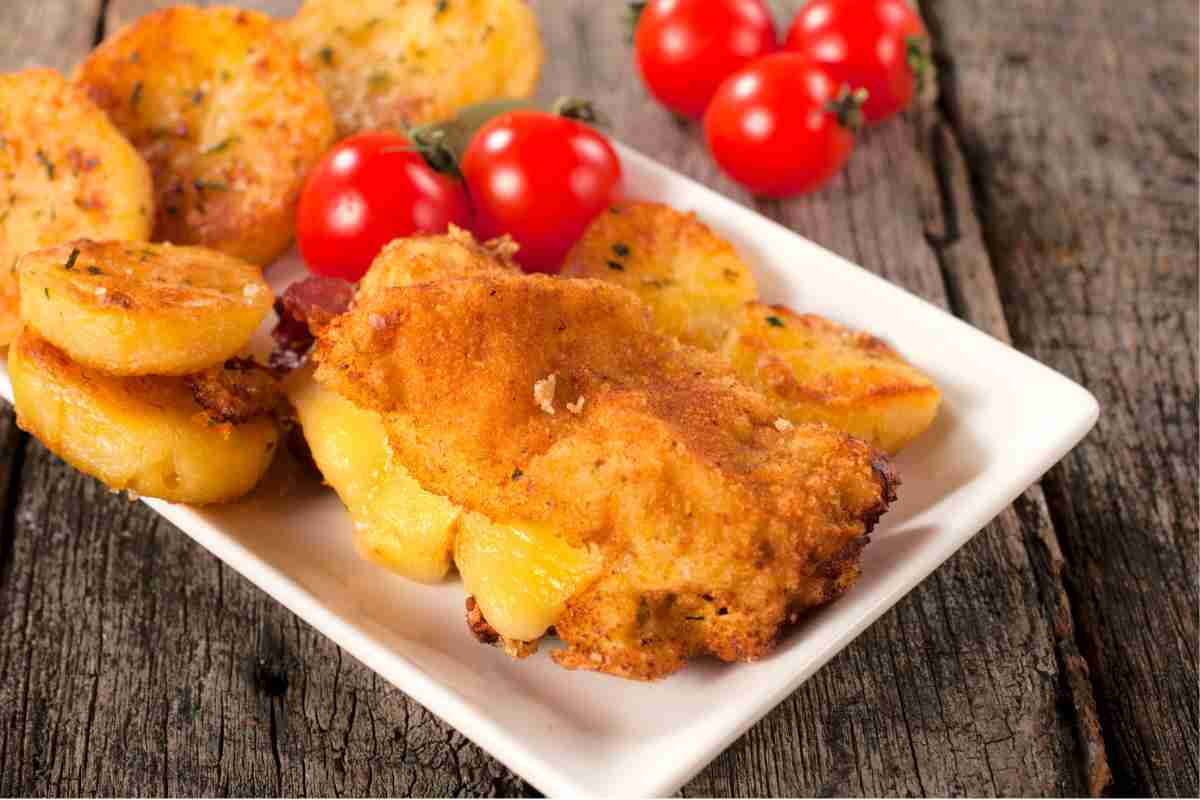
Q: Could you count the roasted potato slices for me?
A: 7